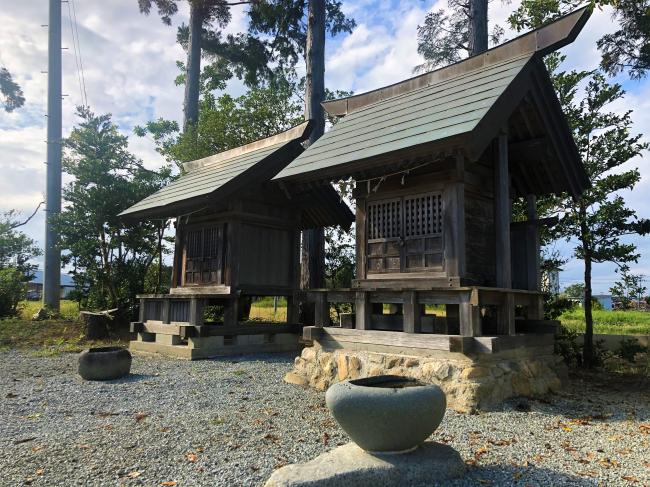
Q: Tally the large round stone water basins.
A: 2